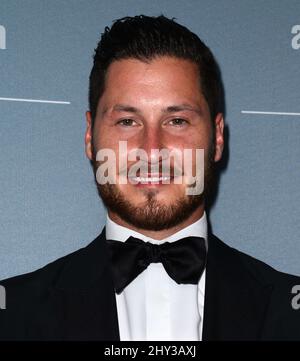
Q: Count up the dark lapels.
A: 2